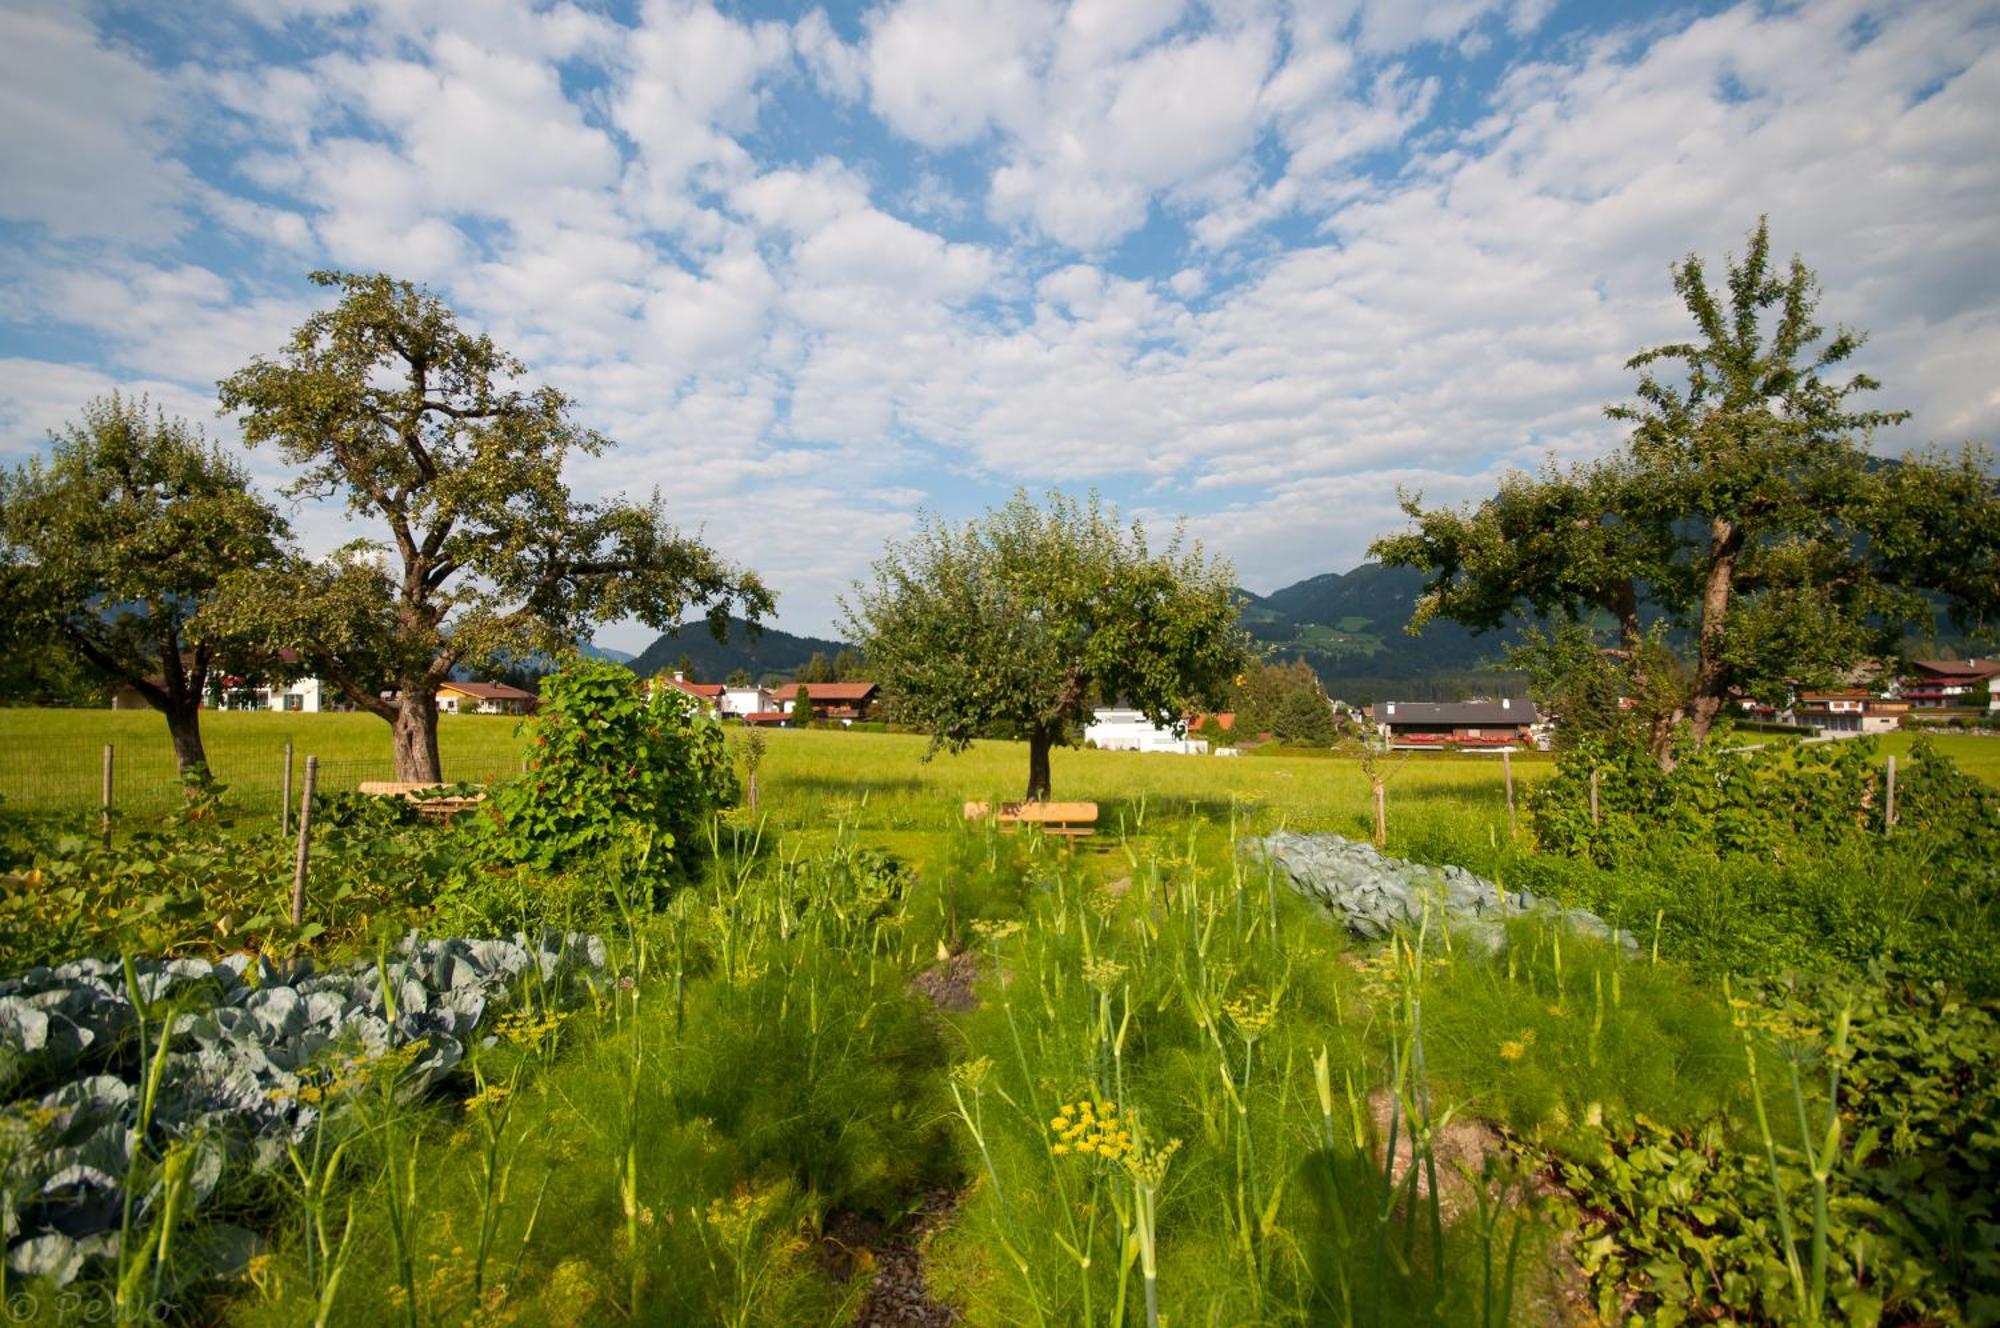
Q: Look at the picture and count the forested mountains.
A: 2